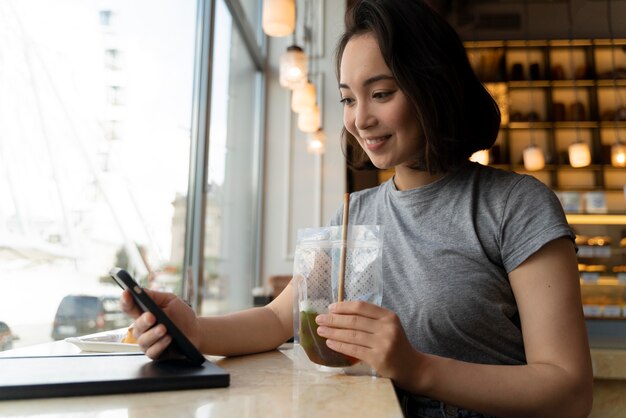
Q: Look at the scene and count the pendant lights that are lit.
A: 9